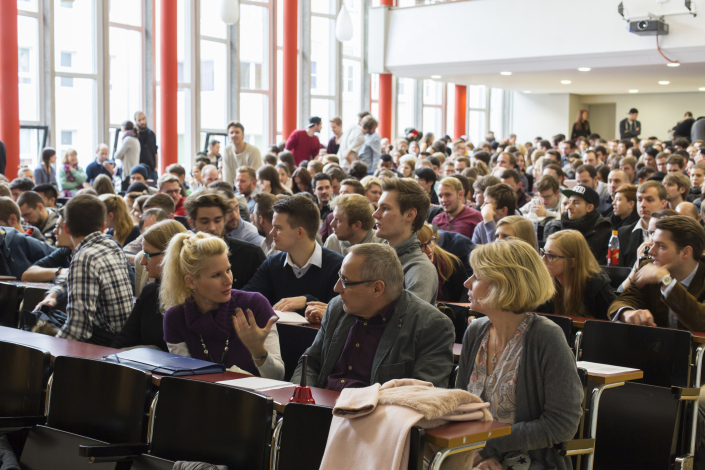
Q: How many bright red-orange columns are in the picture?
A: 5